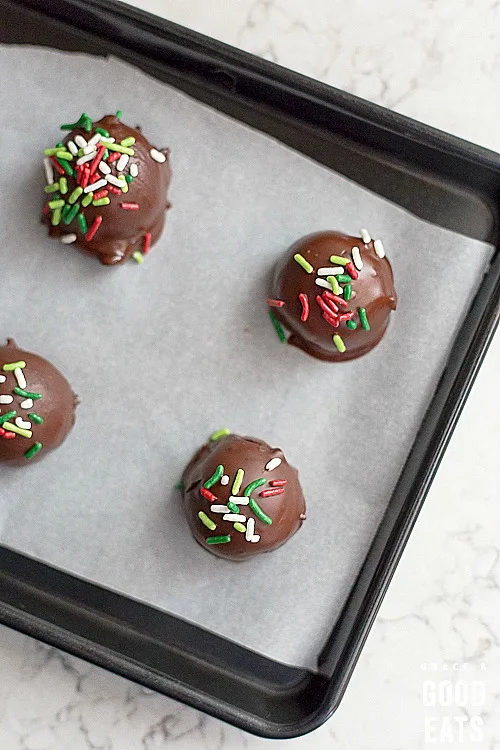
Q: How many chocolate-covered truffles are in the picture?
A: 4